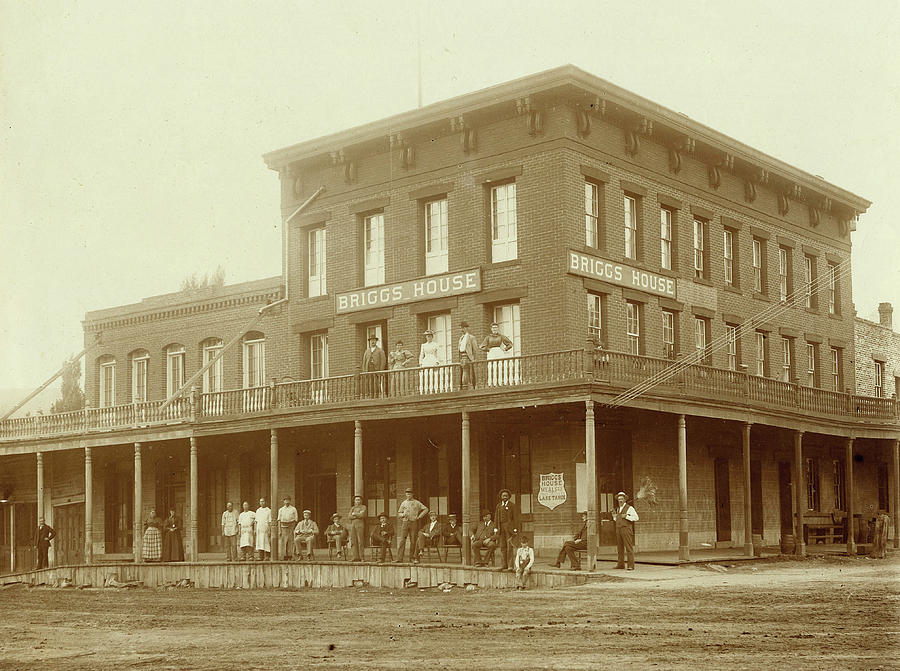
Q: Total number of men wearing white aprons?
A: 2